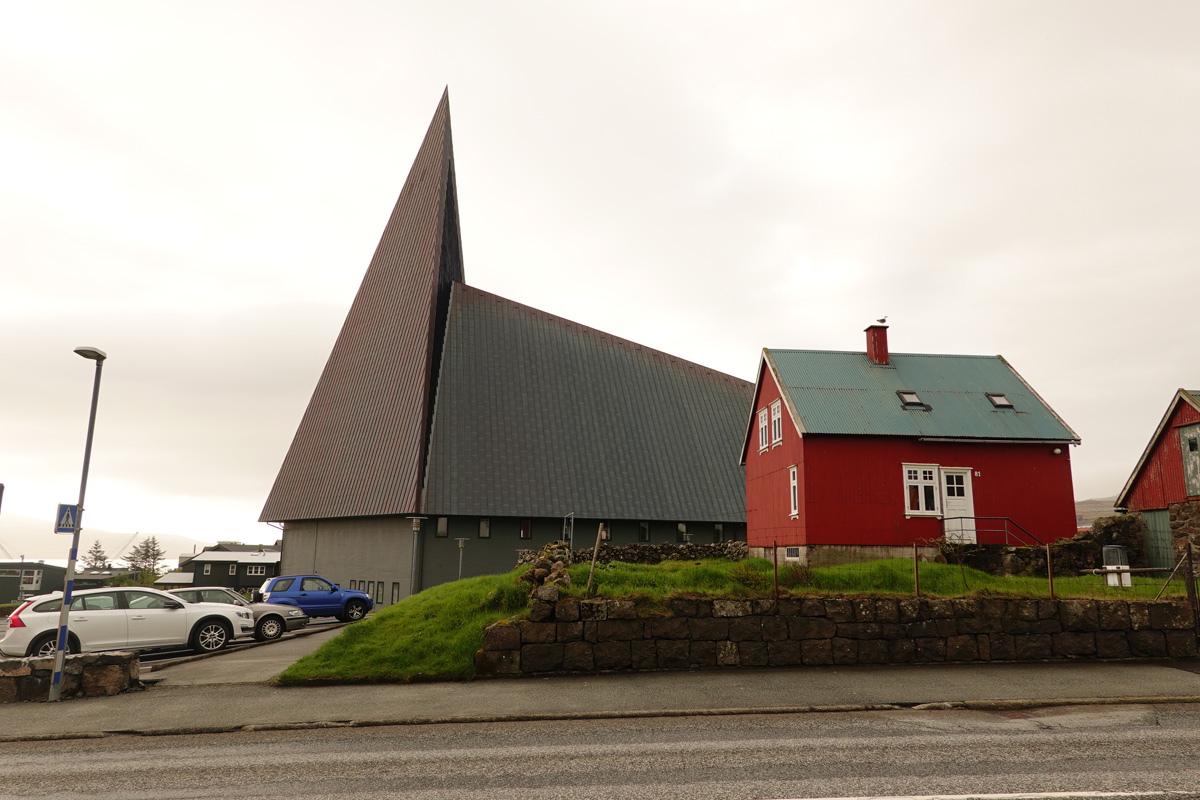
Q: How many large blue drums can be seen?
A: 0